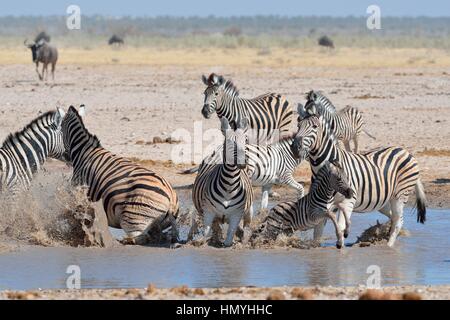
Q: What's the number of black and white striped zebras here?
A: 8